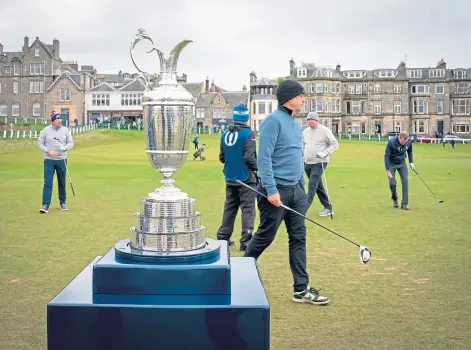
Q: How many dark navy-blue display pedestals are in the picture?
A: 1